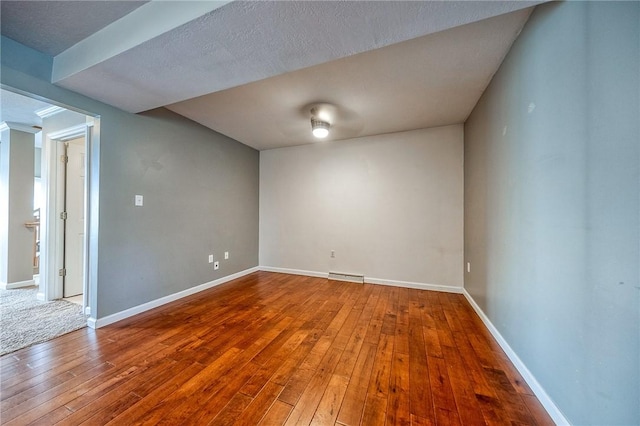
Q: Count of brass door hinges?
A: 3